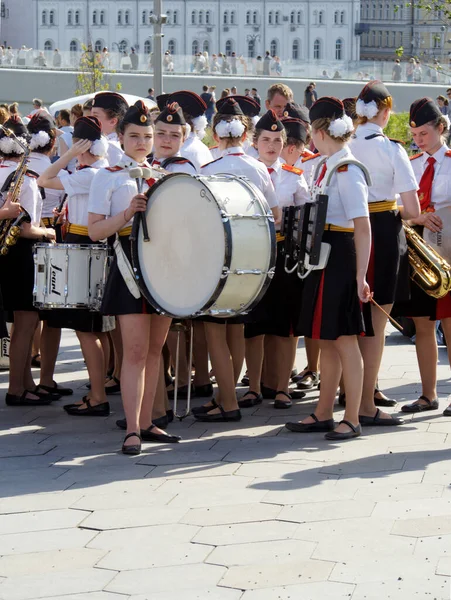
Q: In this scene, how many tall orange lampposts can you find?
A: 0